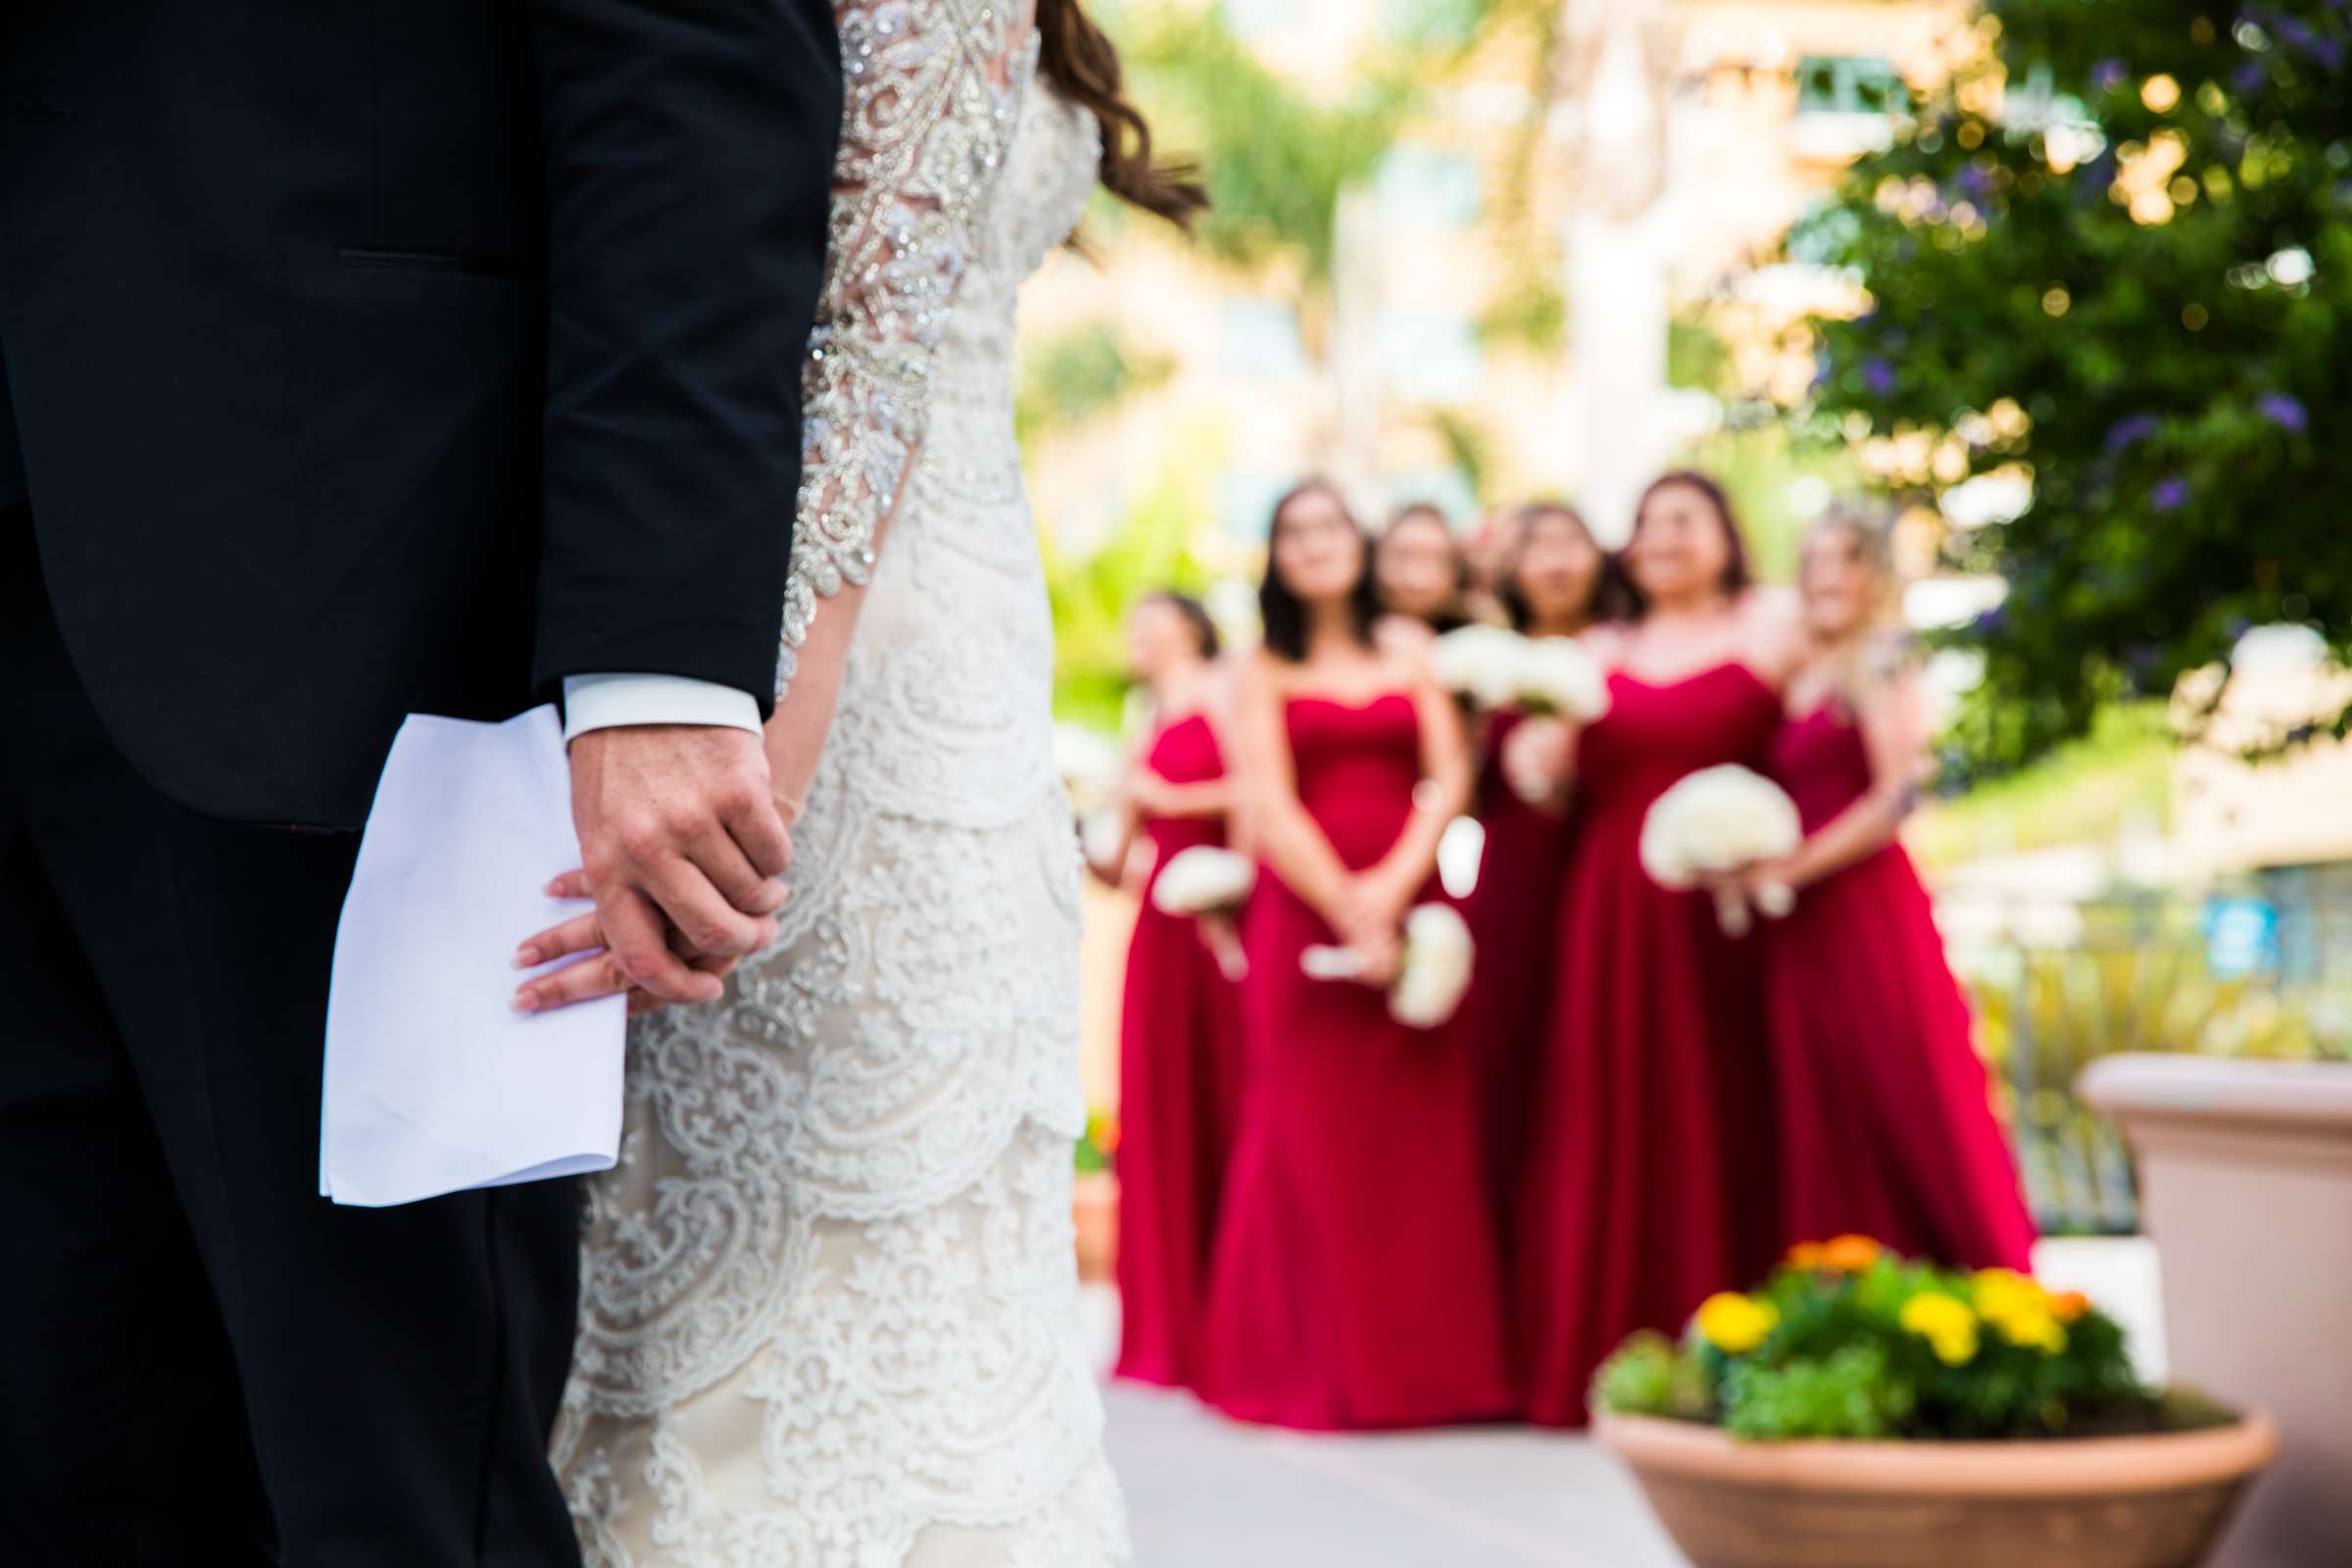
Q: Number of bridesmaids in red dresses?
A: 6